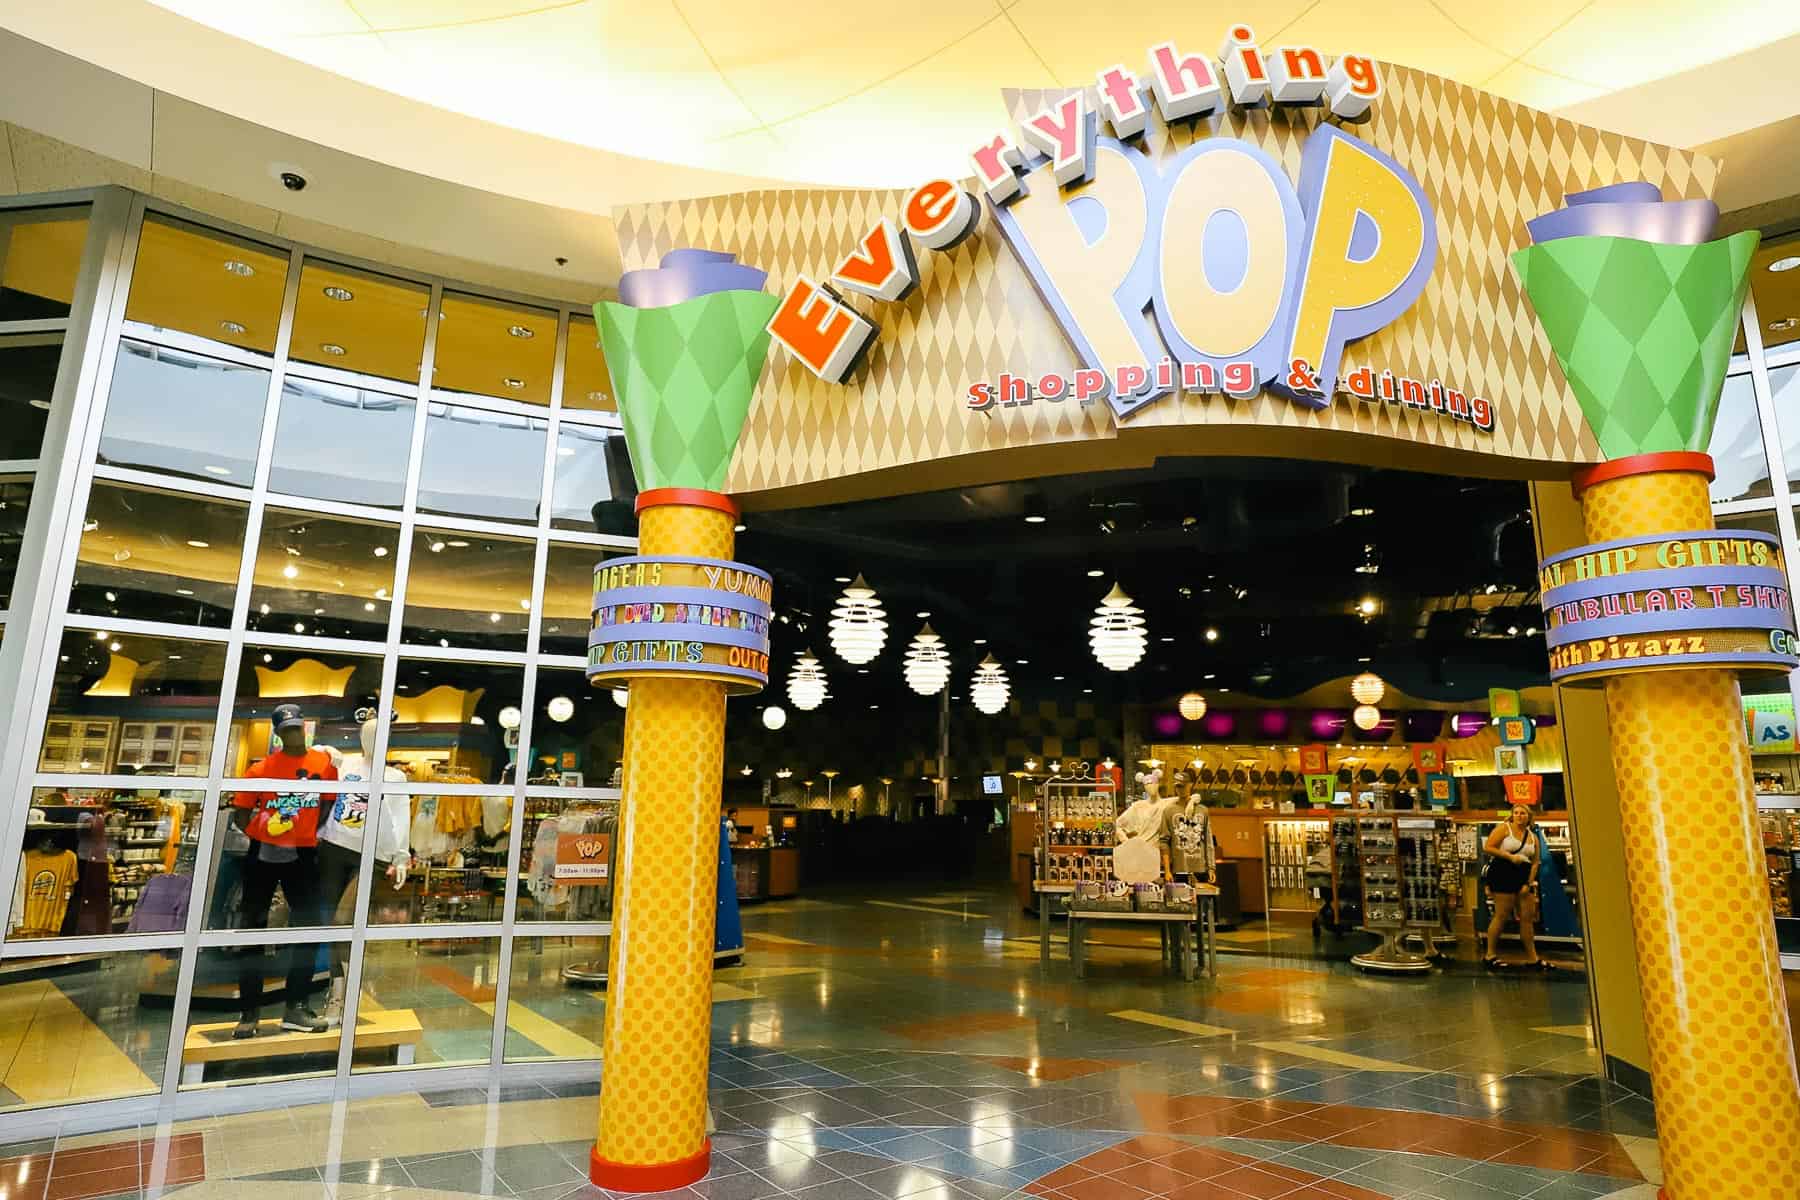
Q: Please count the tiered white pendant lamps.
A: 5